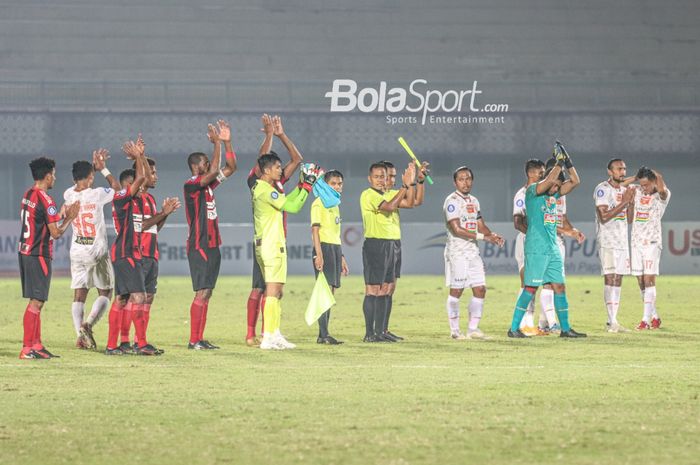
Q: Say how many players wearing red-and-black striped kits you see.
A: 5